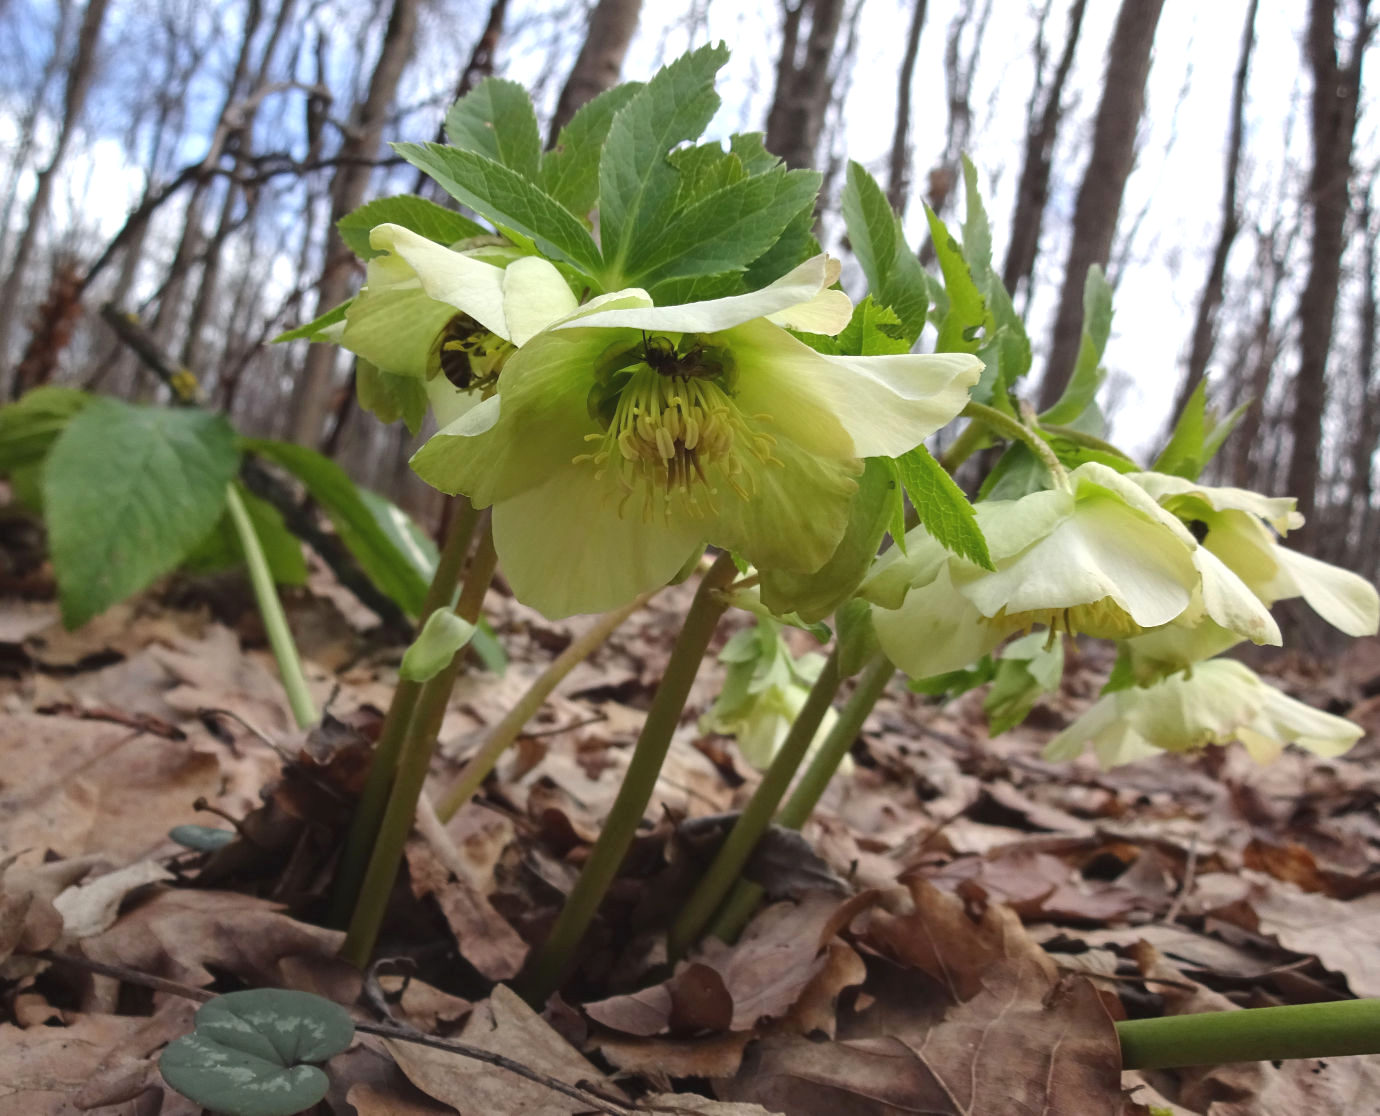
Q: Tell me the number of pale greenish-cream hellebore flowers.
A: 6